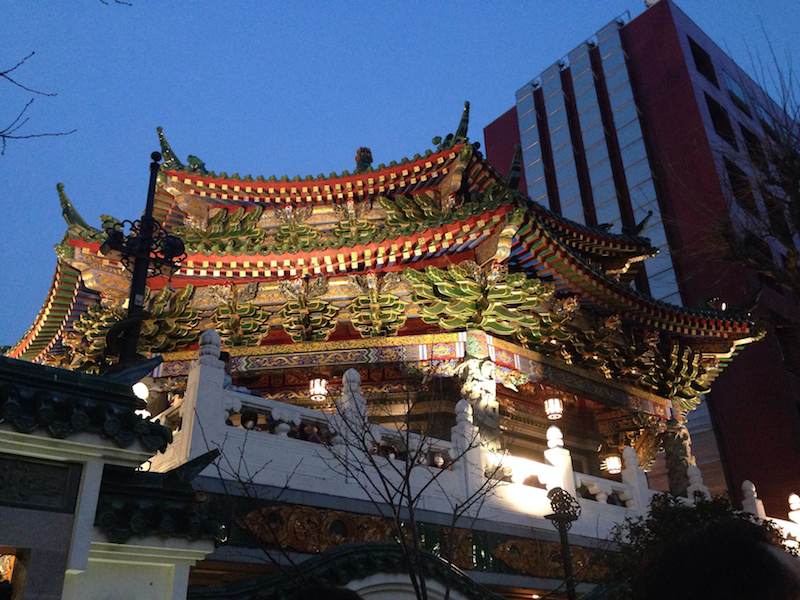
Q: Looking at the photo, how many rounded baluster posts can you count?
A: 8